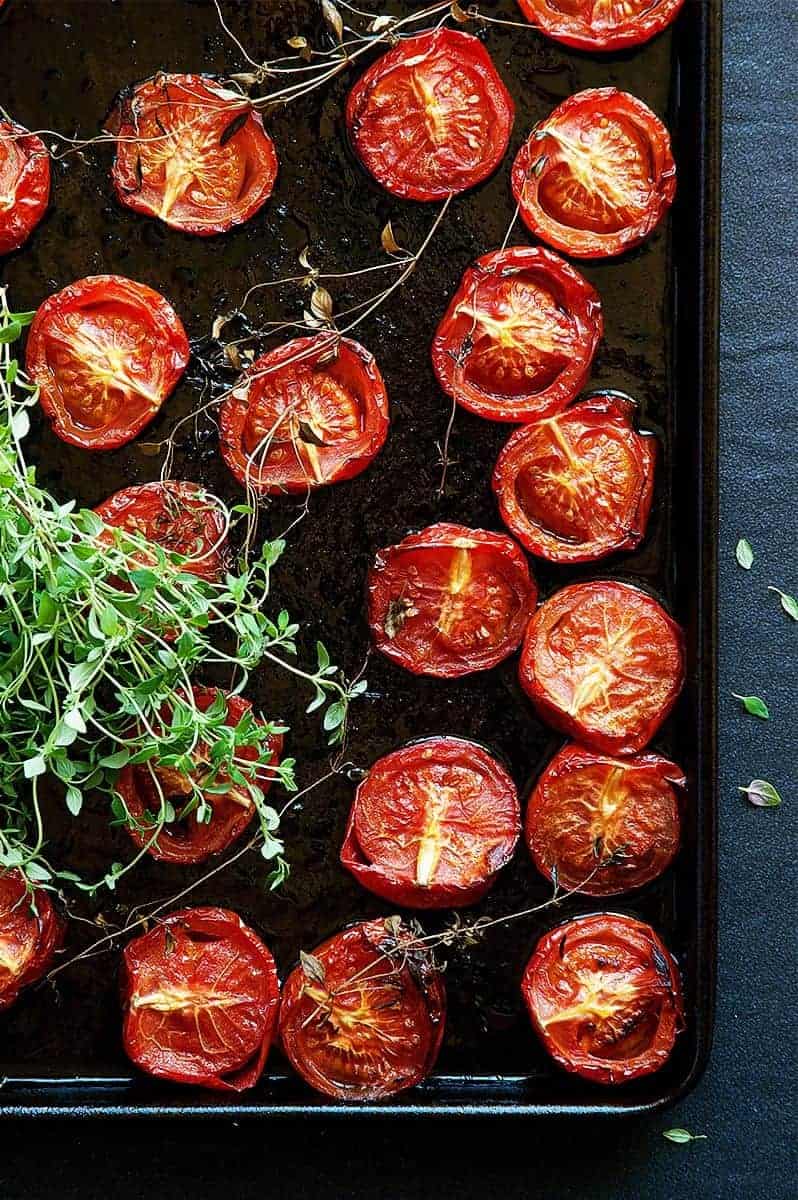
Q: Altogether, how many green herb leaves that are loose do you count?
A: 5